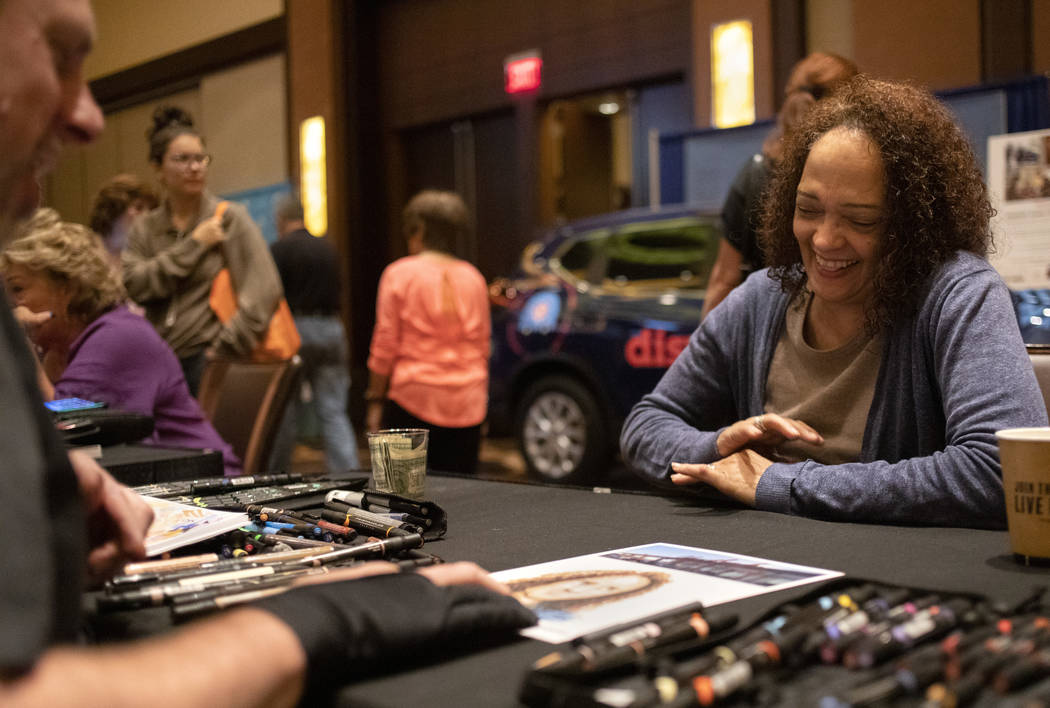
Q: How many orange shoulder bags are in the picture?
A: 1